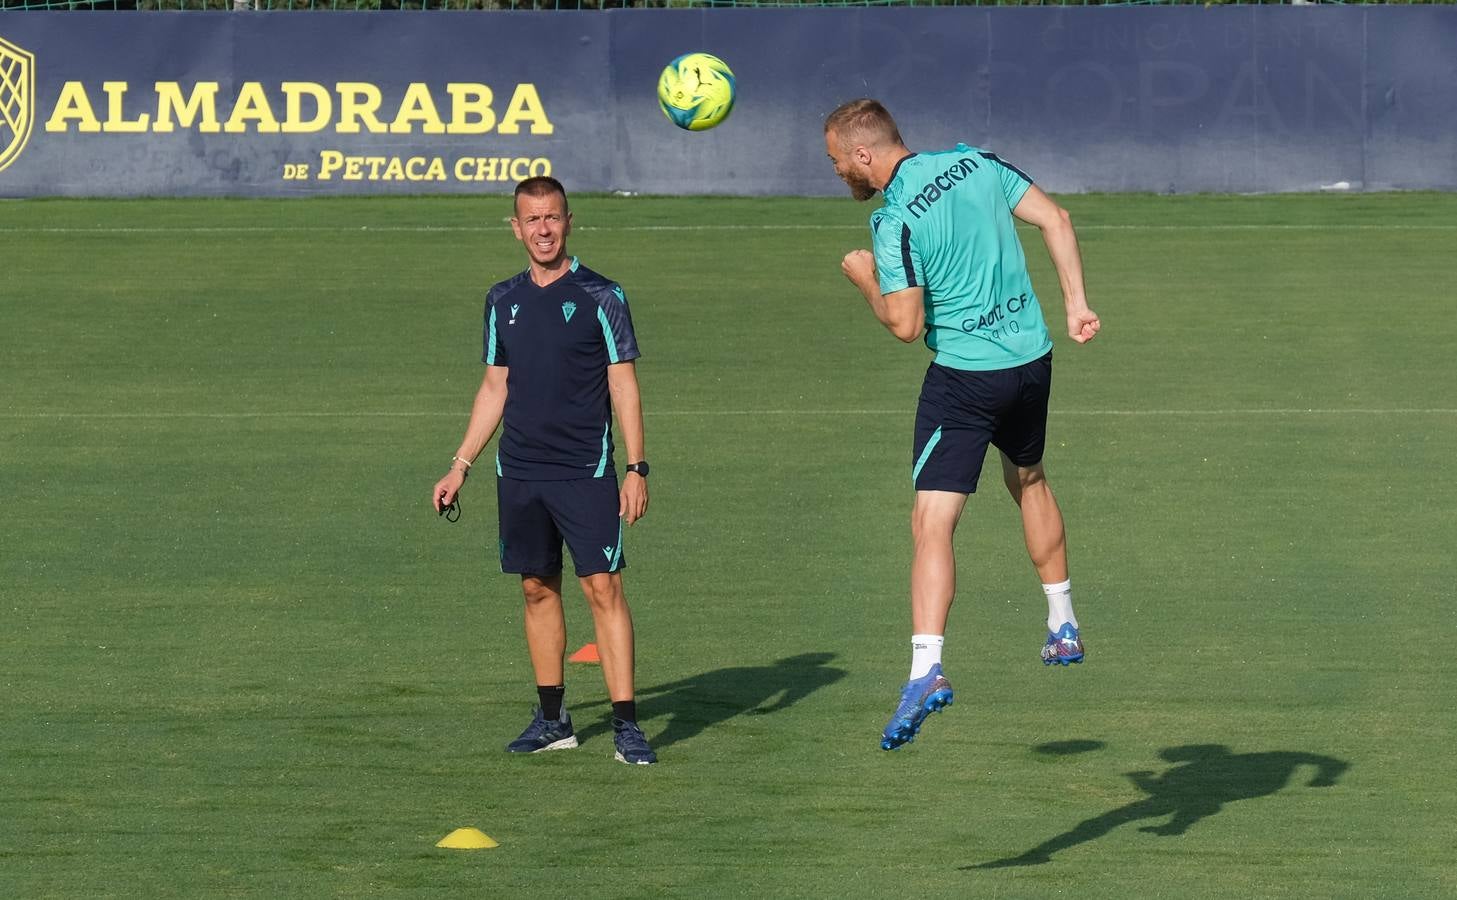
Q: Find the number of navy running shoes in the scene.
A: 2